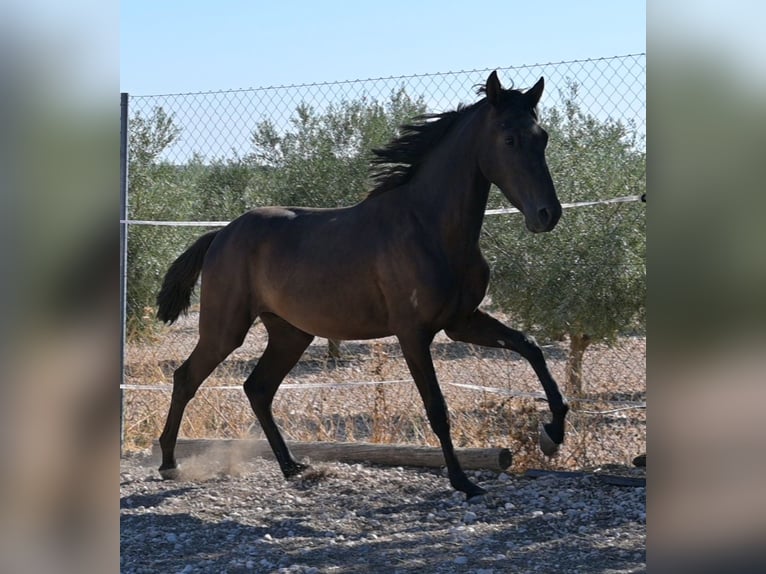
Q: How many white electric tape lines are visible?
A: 2